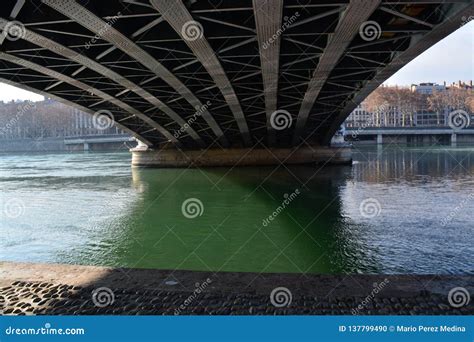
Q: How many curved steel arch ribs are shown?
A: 8